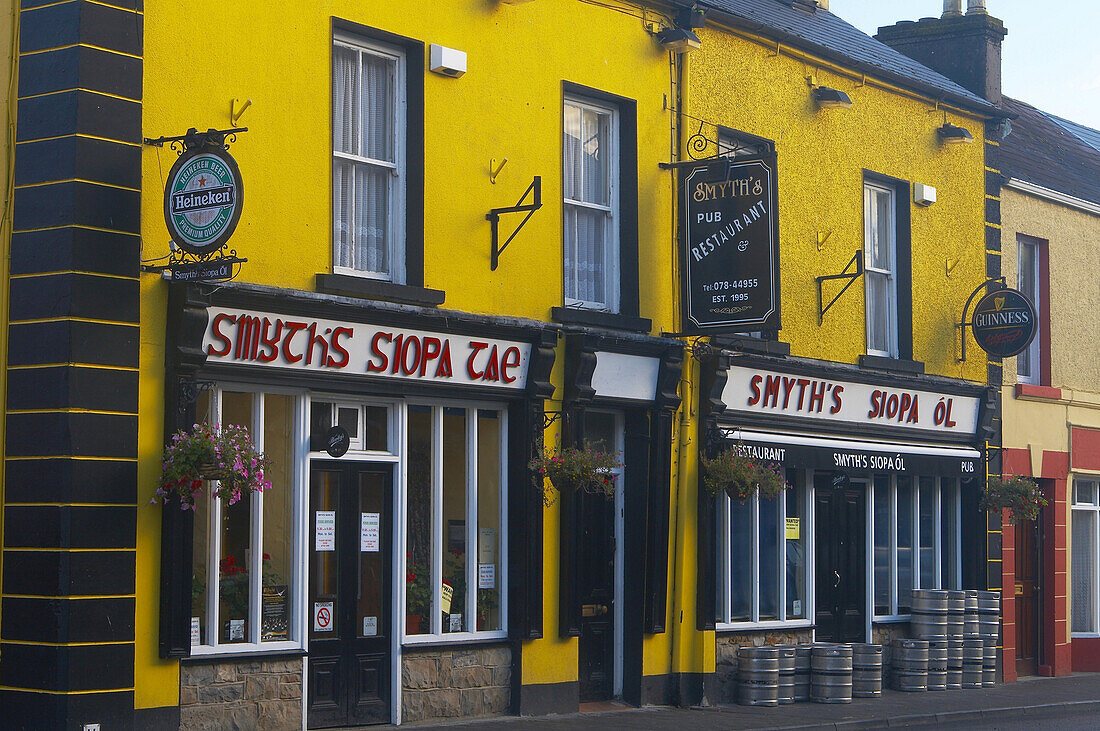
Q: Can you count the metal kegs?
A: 14